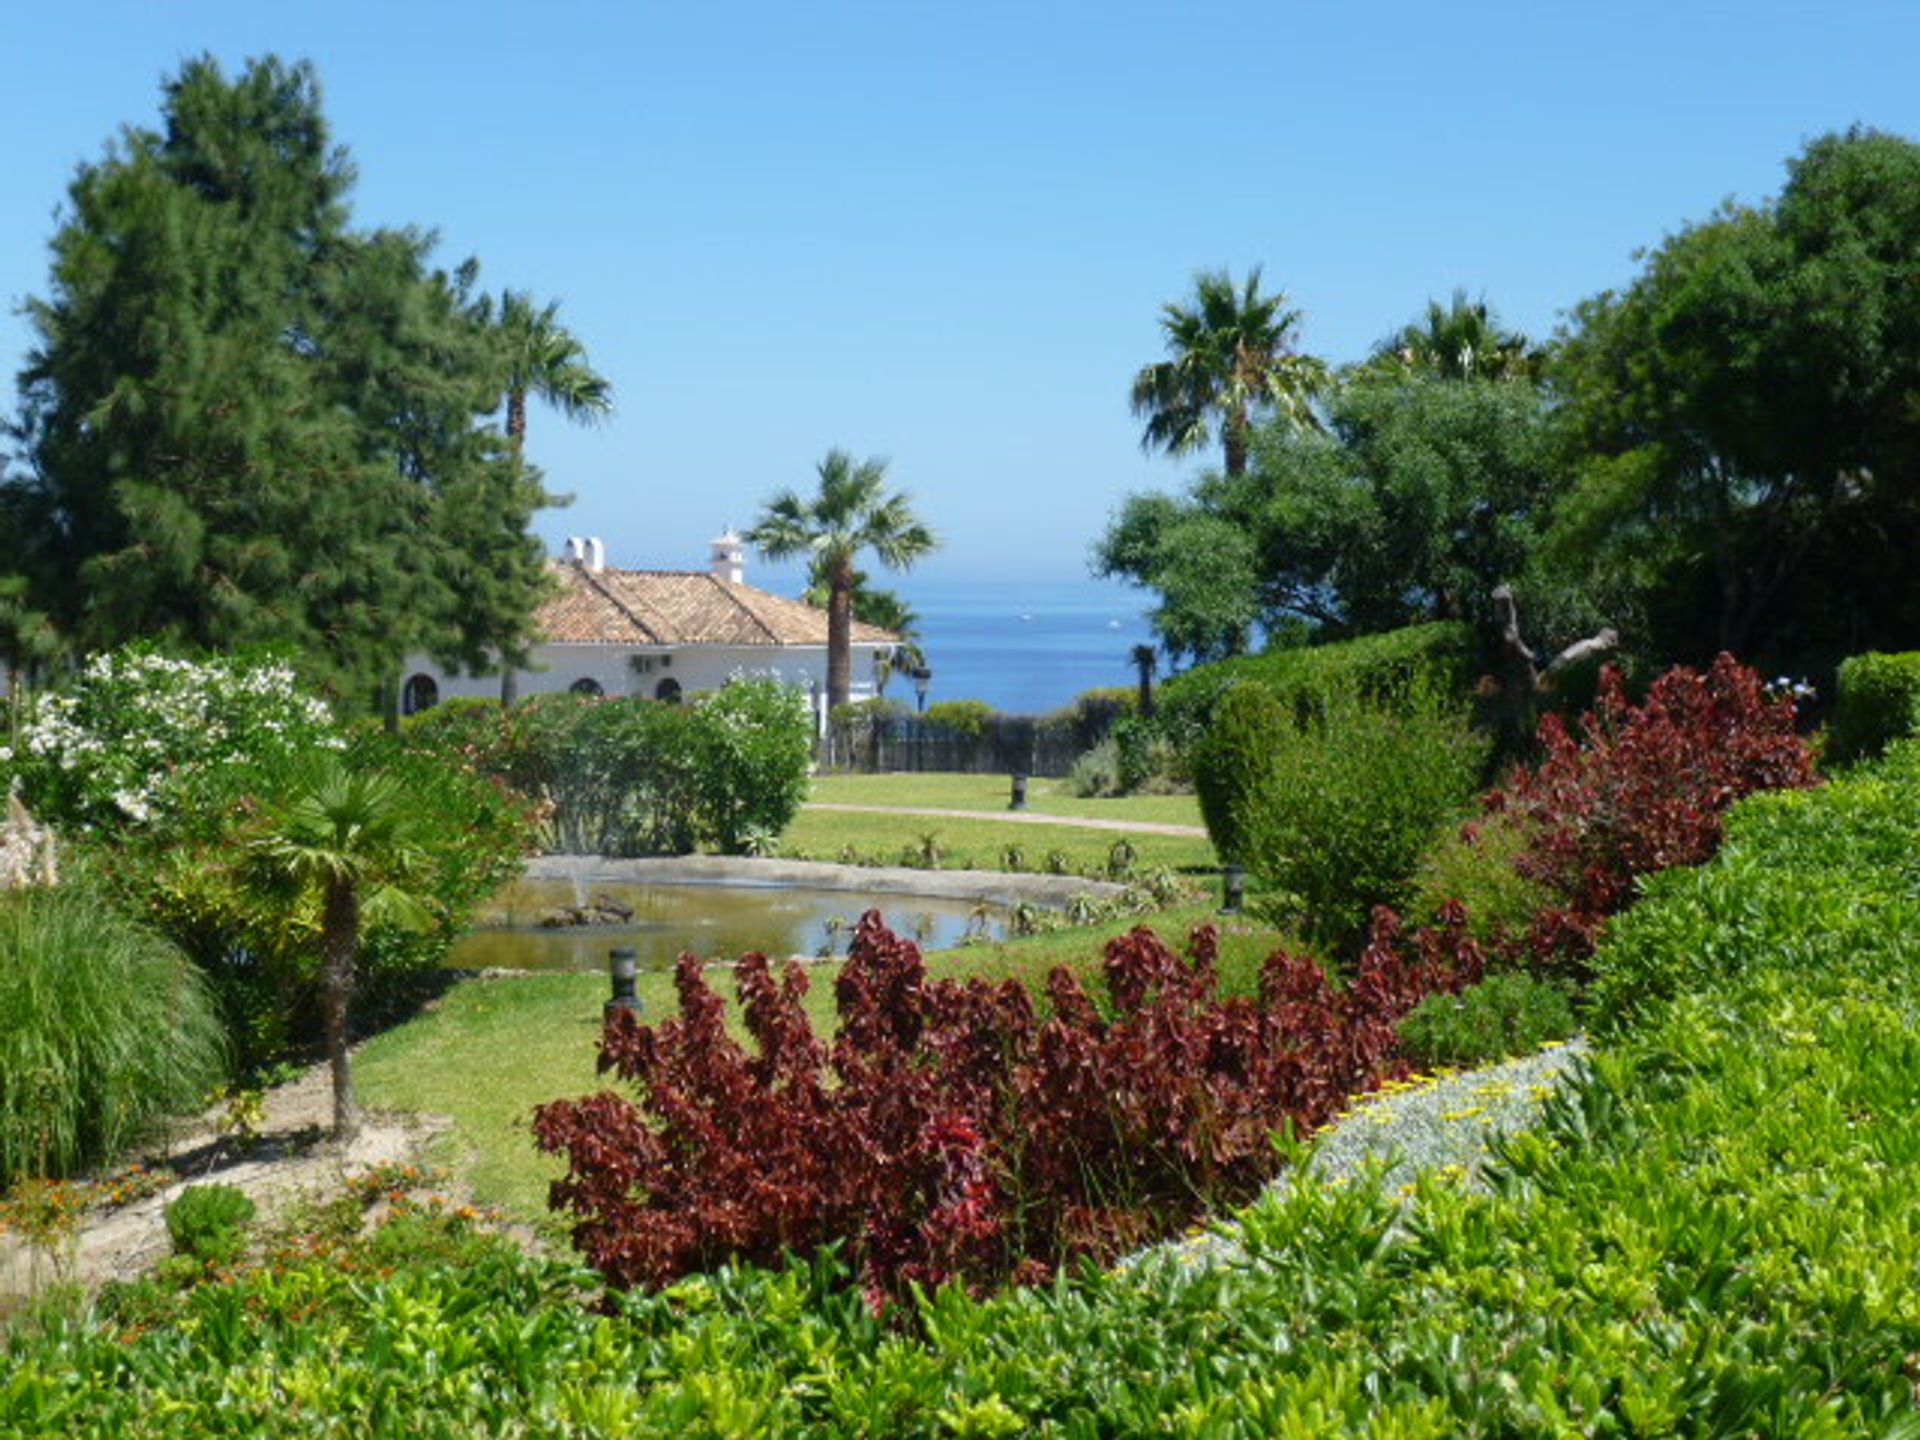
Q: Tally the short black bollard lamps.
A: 3